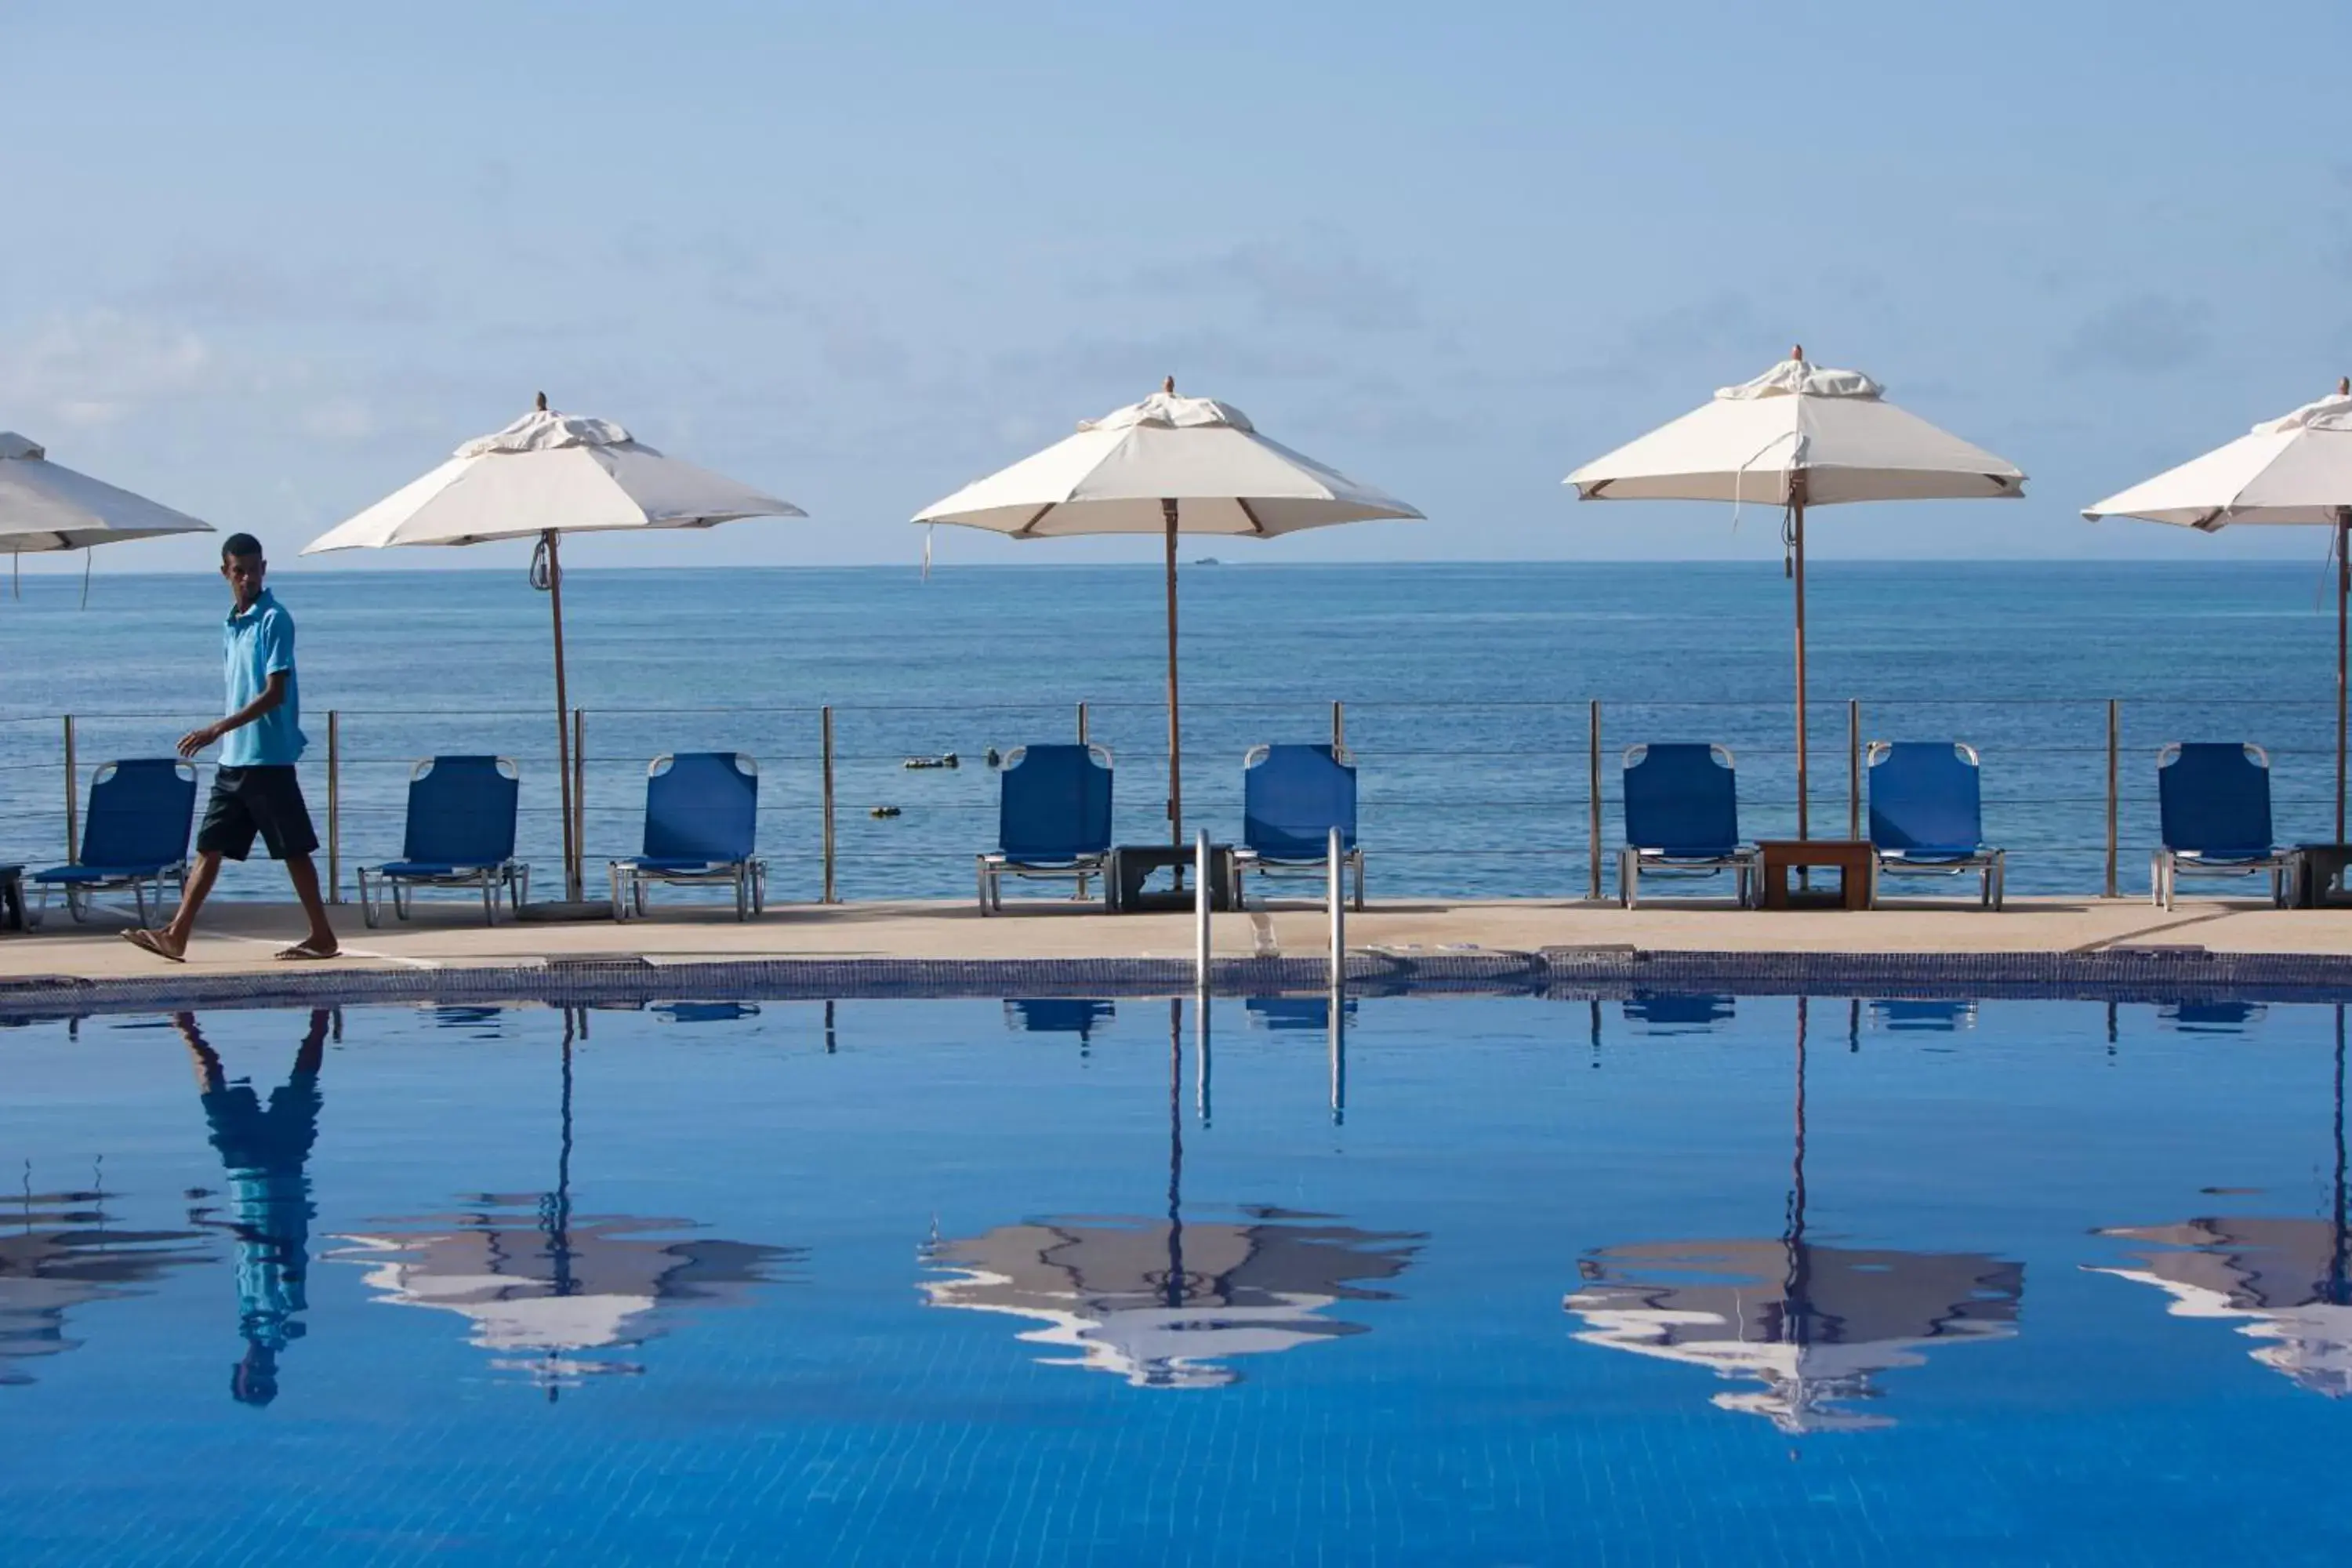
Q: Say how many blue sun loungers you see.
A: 8